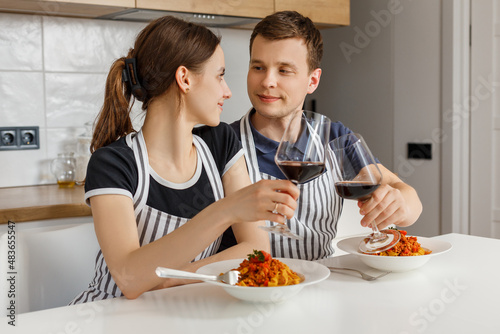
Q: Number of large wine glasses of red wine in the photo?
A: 2